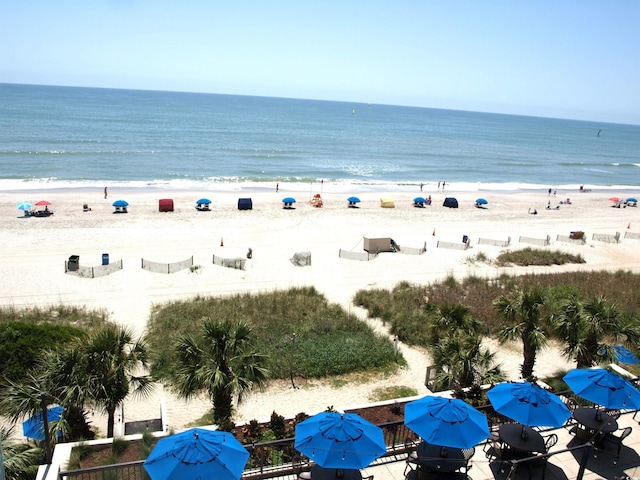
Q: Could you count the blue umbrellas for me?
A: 15